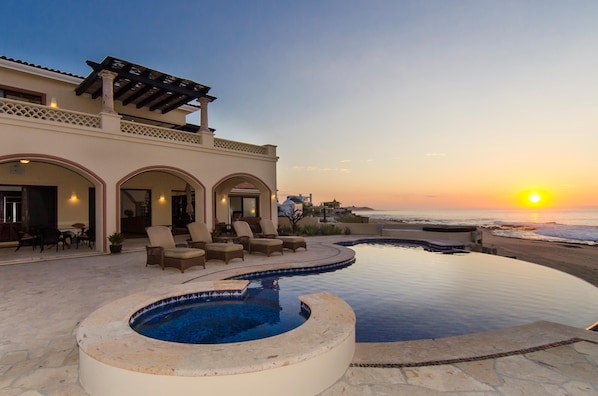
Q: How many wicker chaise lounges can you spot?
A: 4